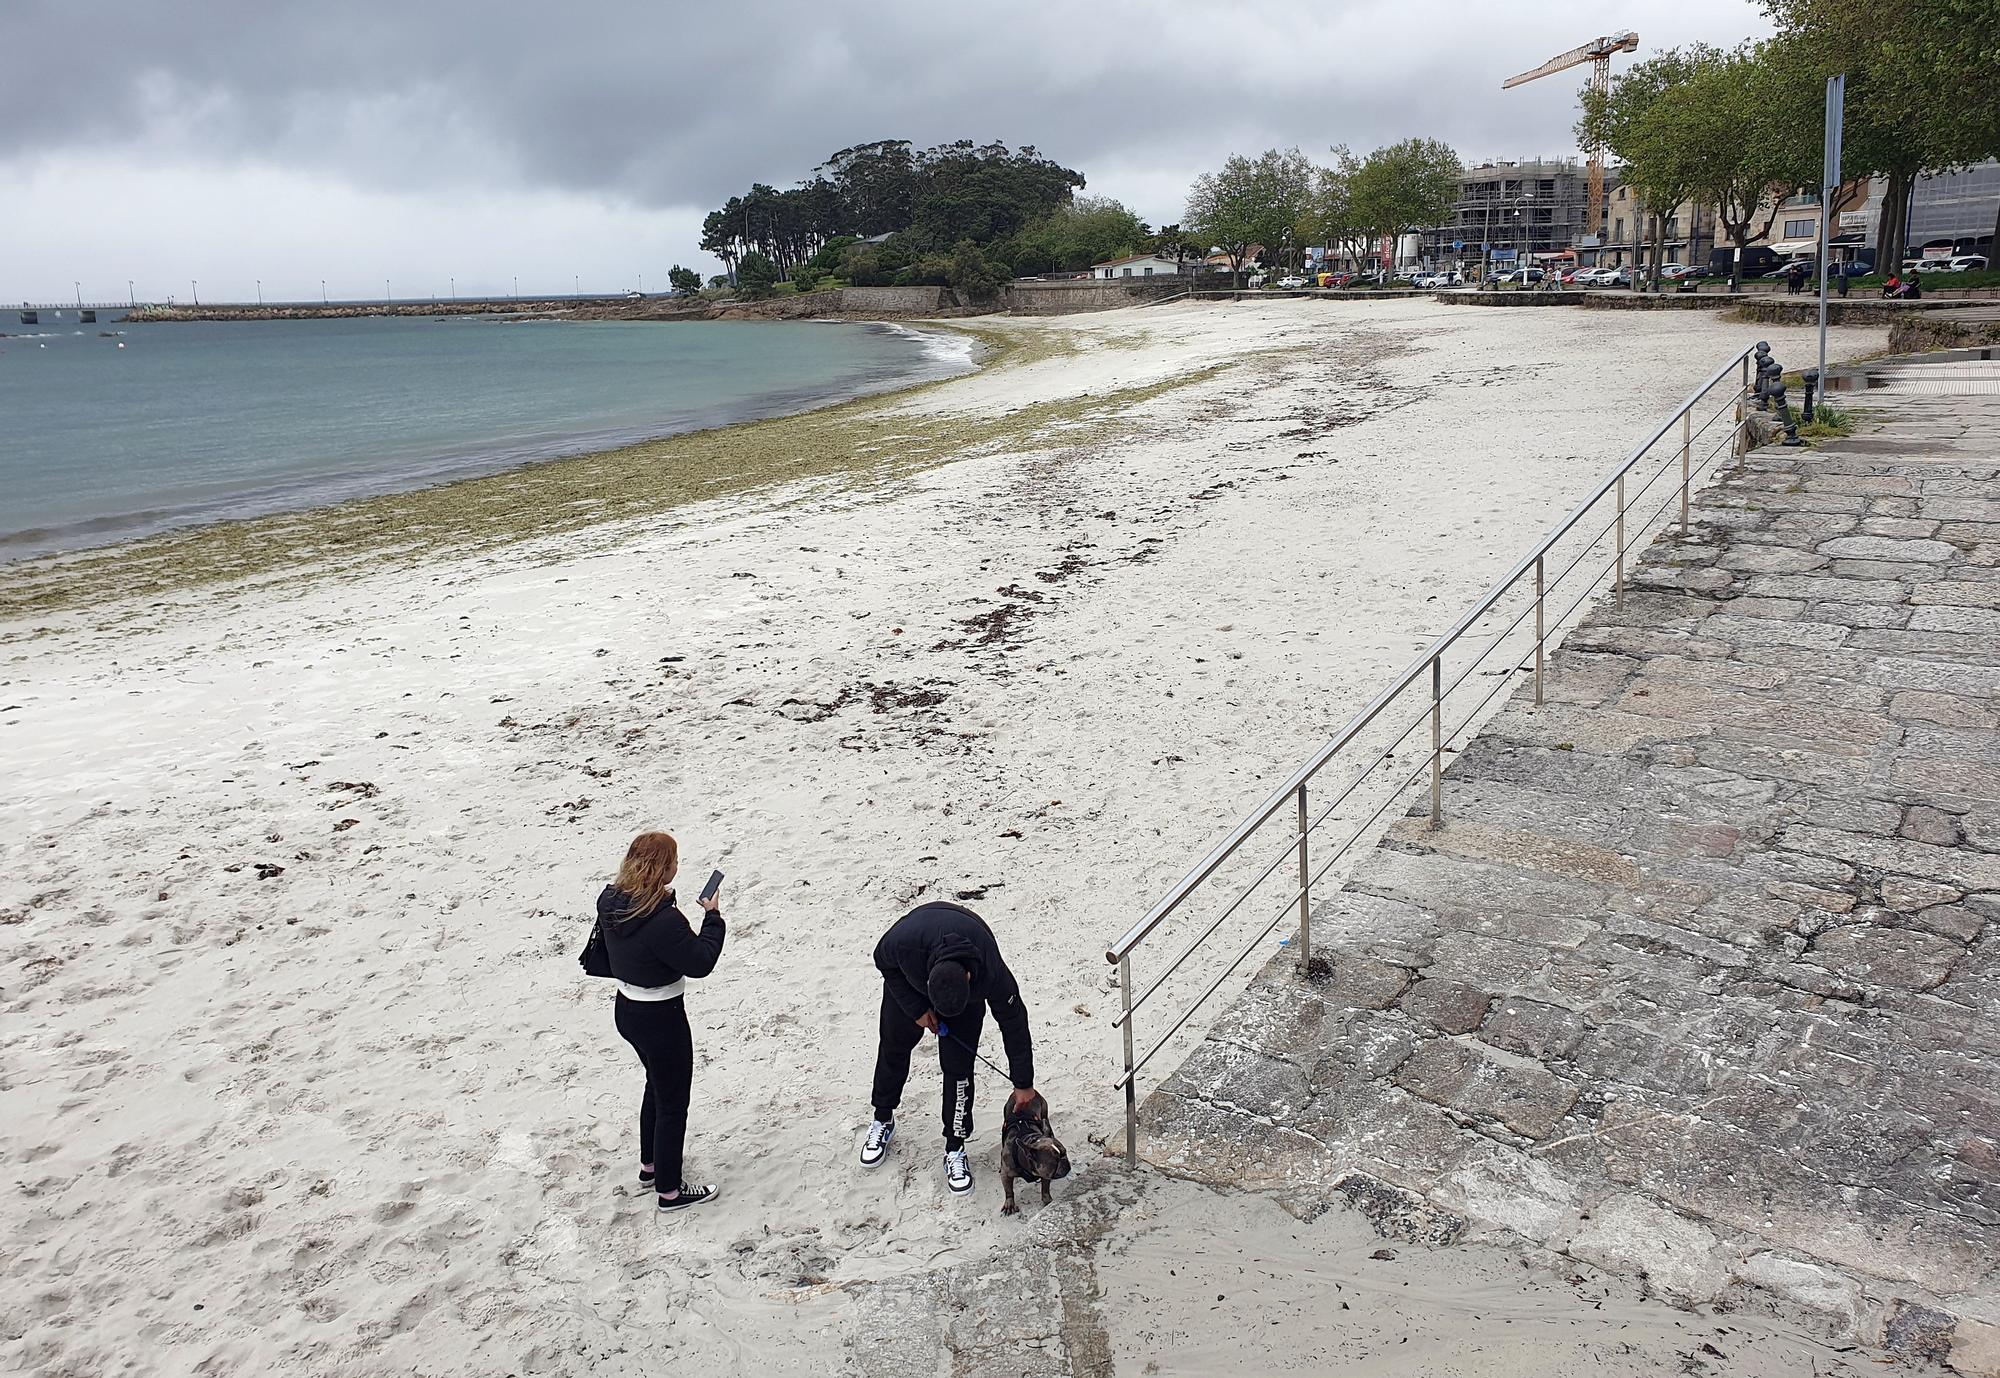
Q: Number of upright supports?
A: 7